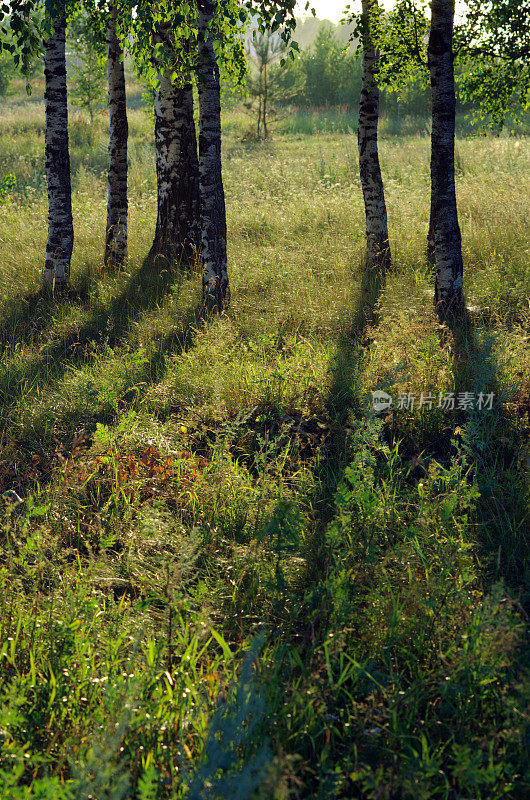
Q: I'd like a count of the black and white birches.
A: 6